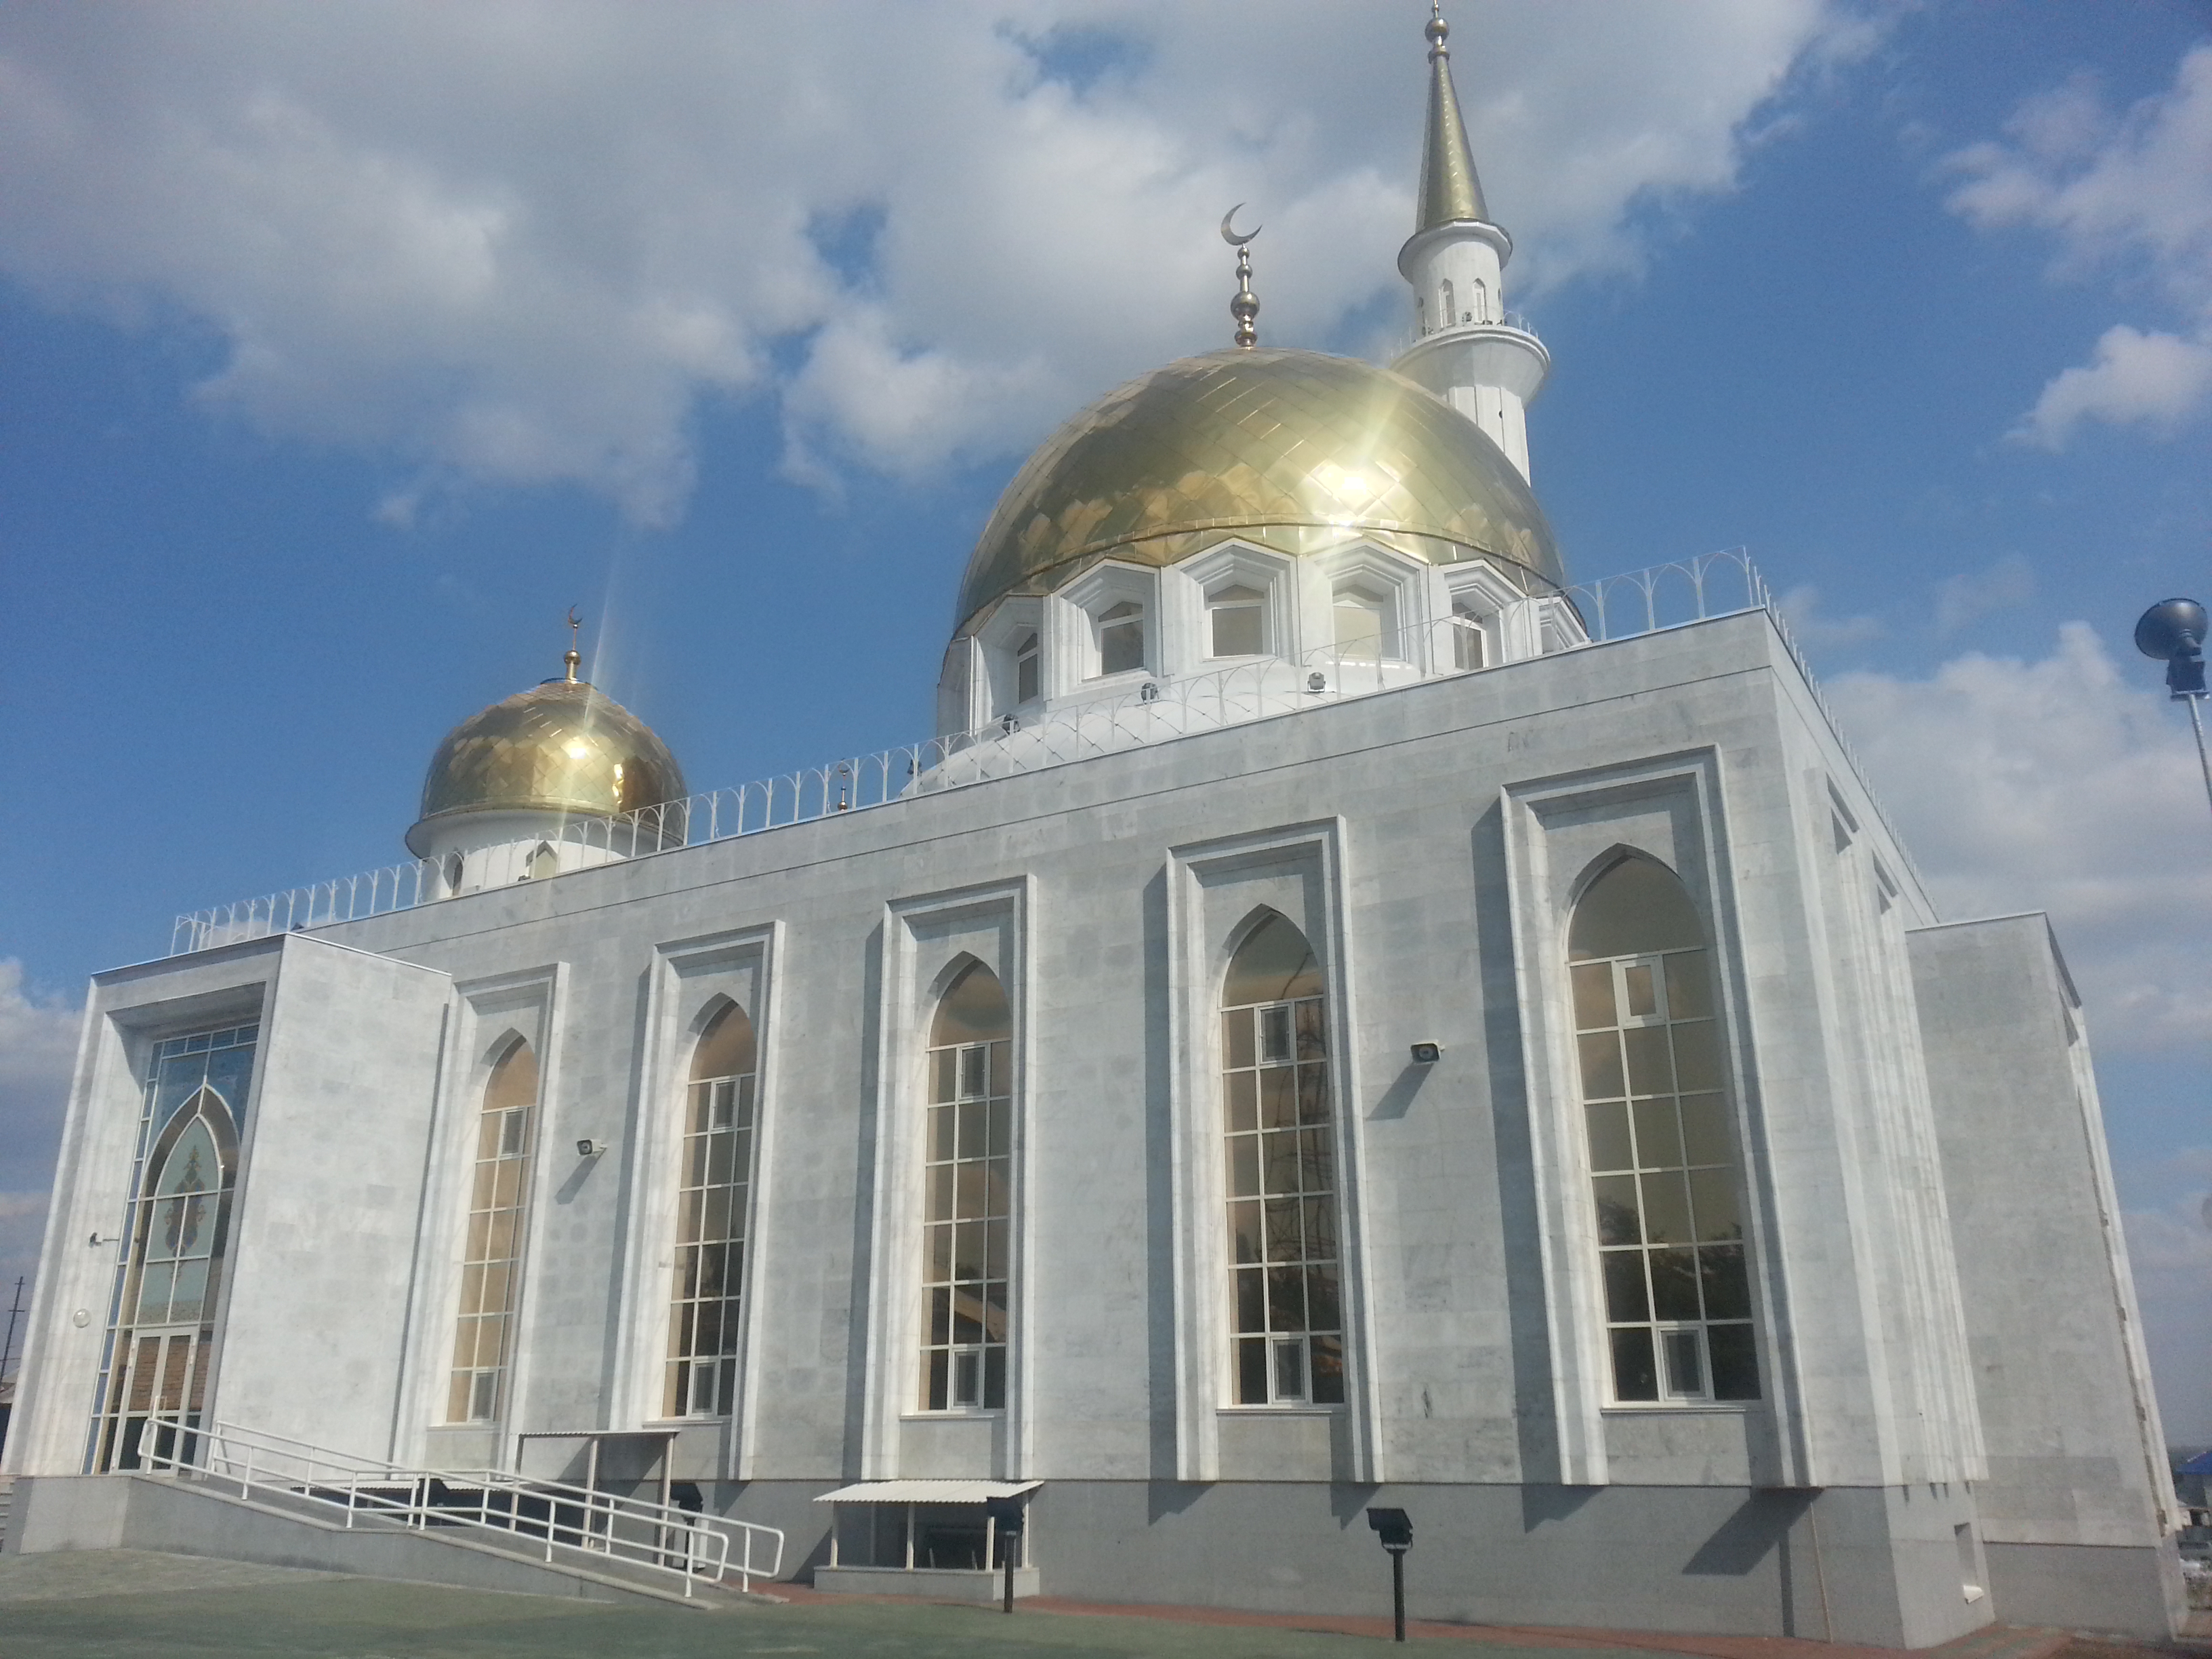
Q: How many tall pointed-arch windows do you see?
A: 5